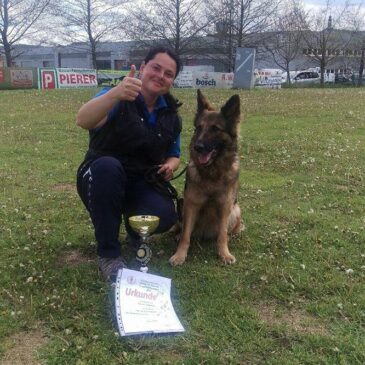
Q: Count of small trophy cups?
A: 1